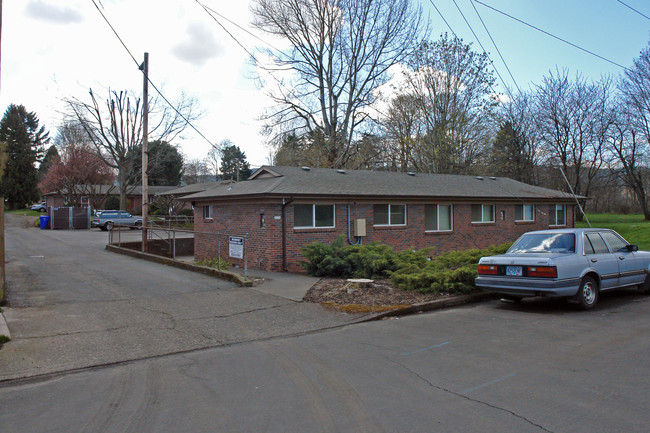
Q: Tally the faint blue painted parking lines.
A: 2